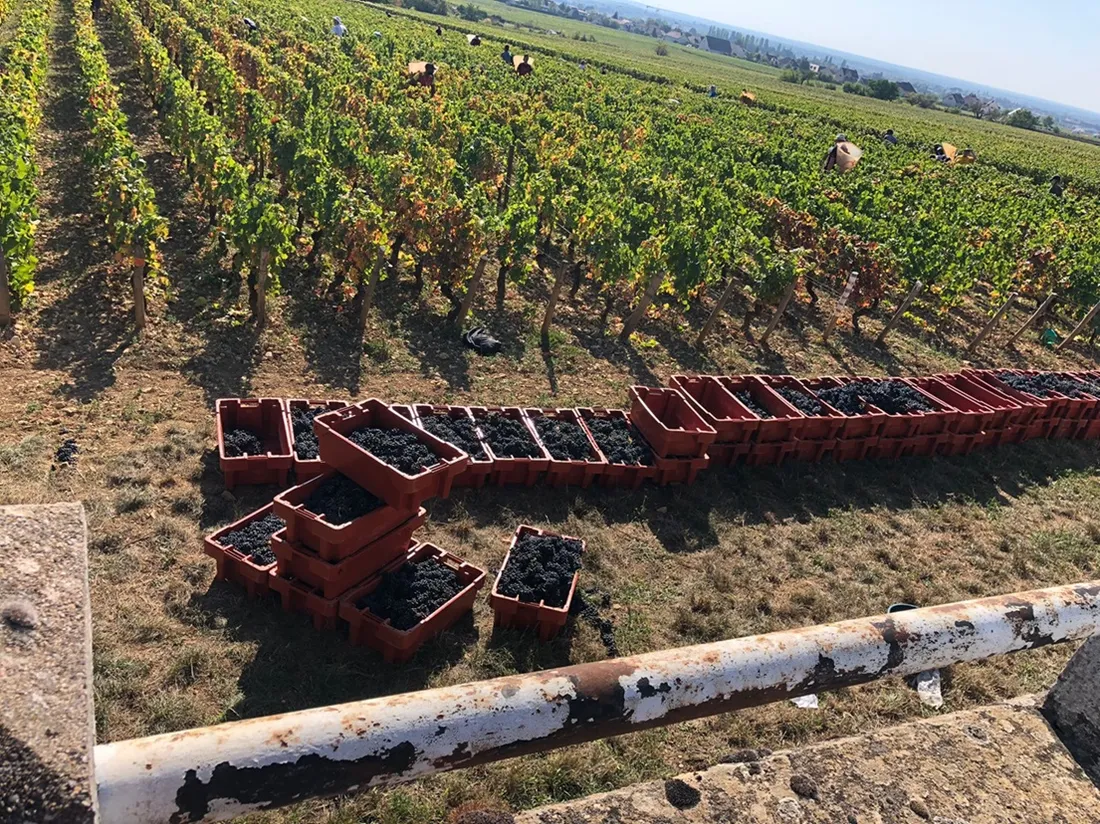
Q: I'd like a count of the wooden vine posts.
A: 14